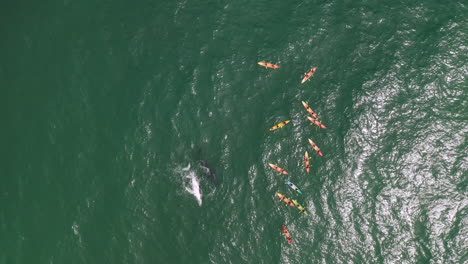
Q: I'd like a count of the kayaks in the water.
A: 12